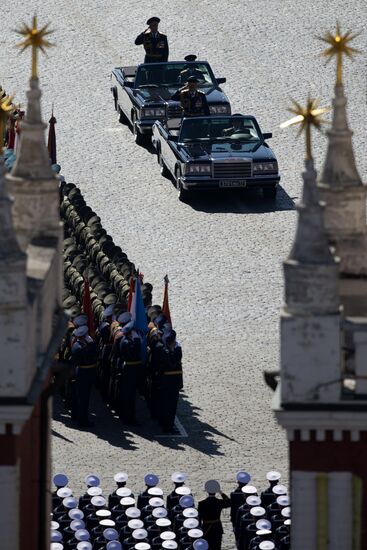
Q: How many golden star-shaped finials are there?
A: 4